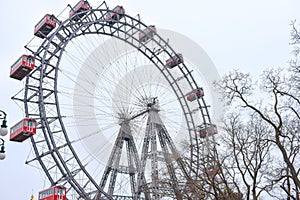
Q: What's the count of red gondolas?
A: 11